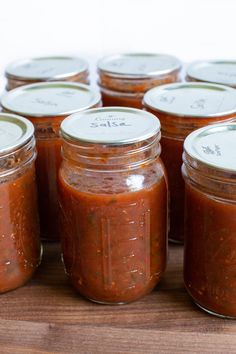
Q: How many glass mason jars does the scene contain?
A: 8